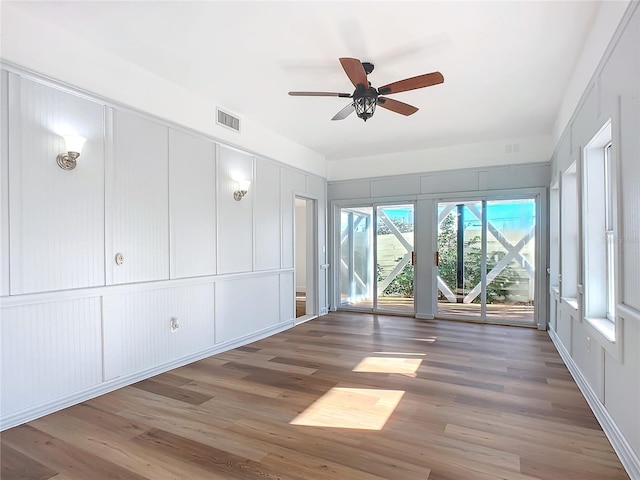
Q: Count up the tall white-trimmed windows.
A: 3